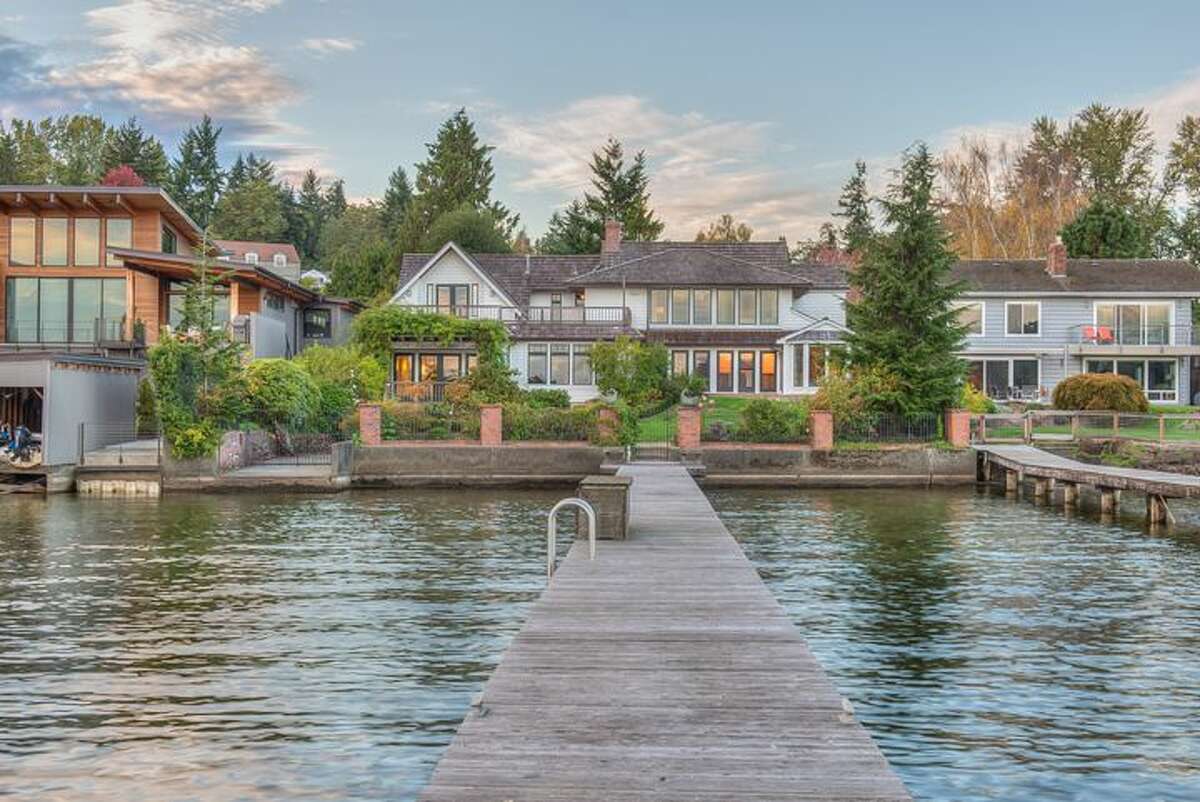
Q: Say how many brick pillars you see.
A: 6